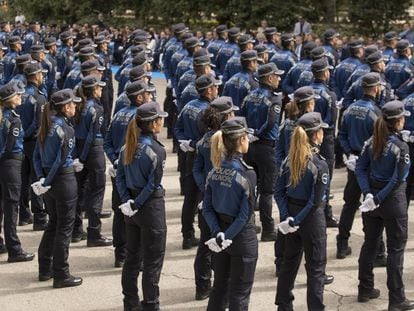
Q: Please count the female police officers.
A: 9